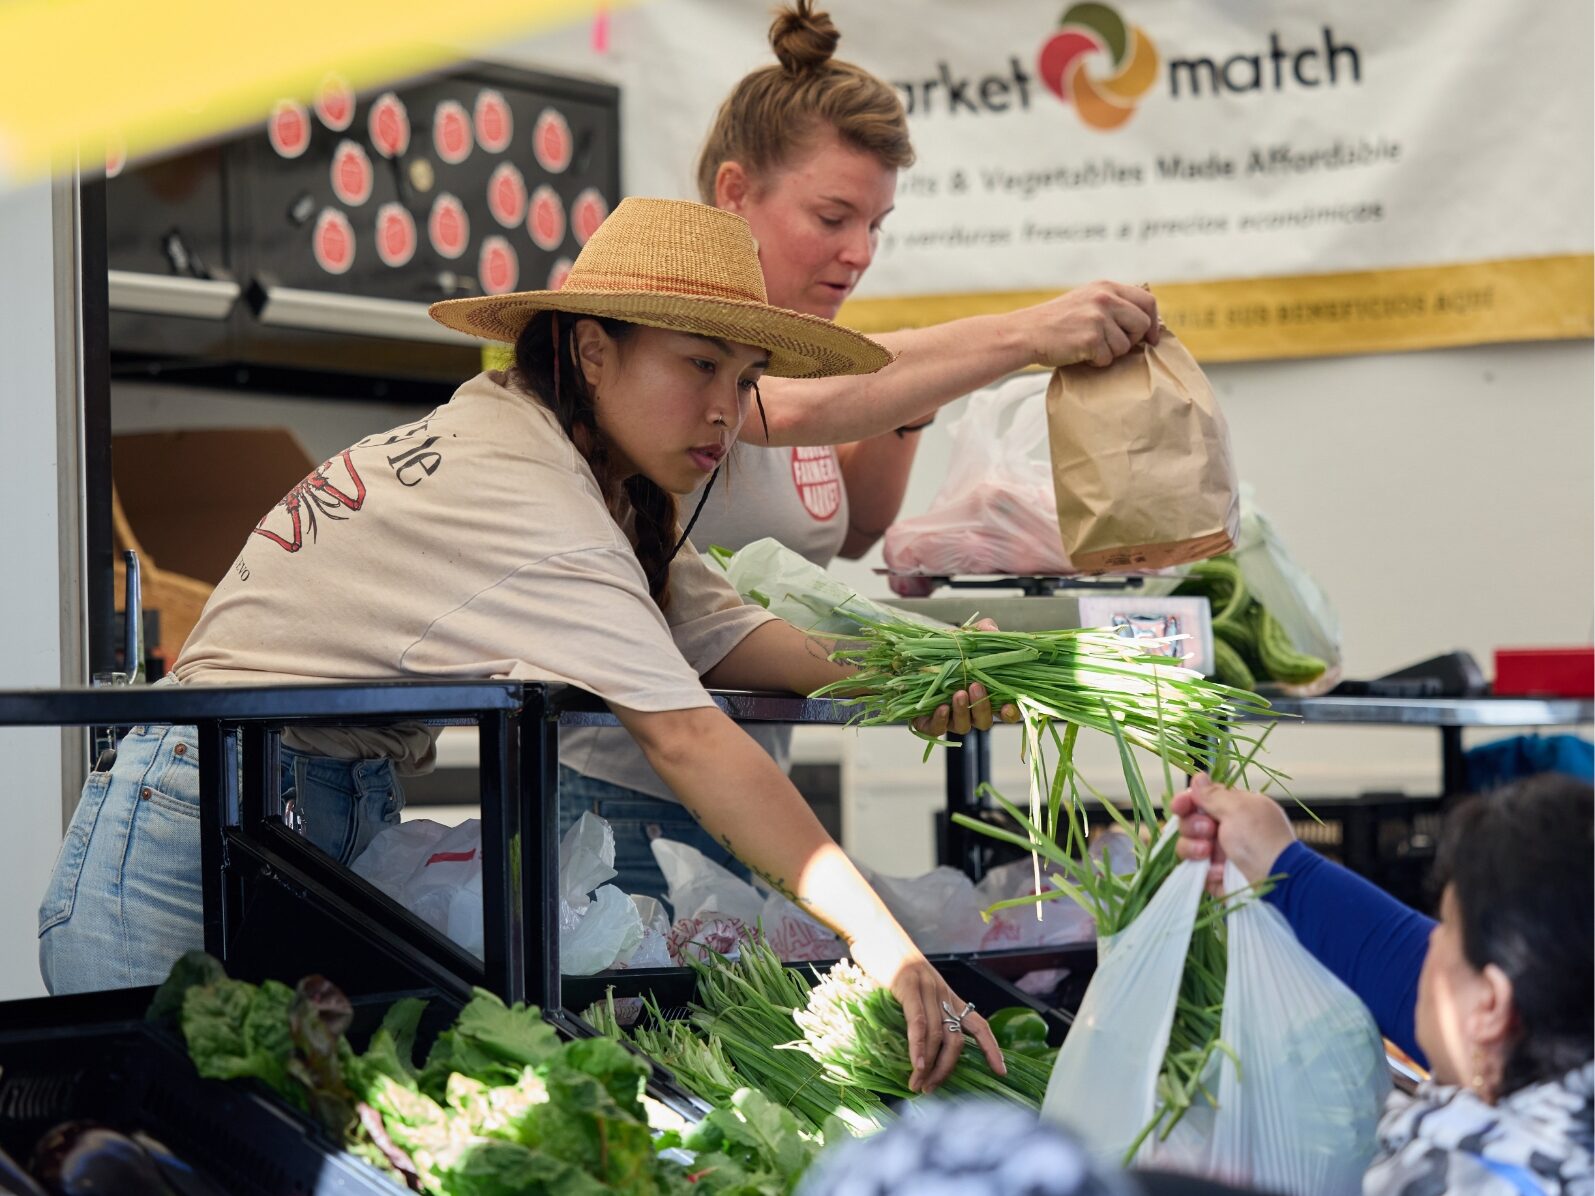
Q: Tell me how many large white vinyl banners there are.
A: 1